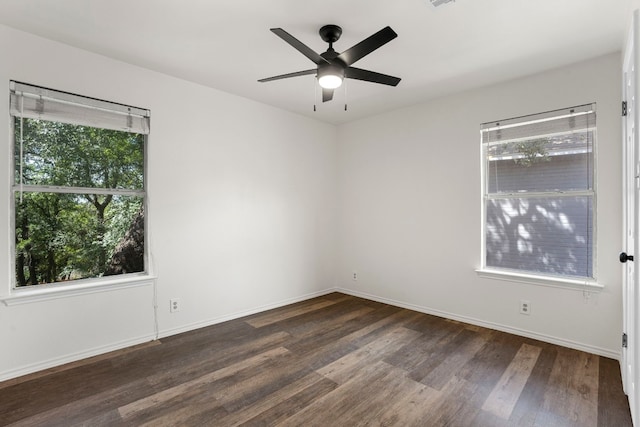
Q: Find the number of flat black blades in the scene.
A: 5